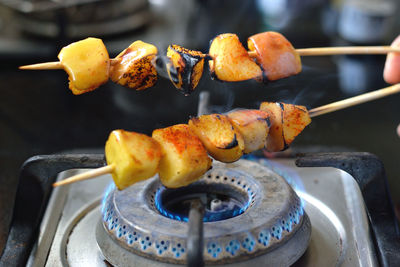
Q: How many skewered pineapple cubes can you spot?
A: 10